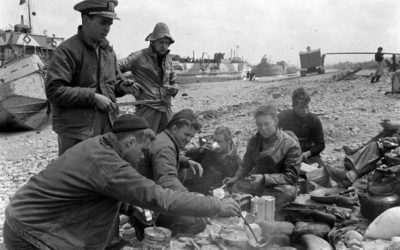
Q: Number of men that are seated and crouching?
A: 5